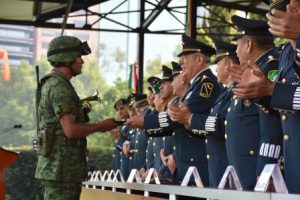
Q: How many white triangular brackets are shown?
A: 11